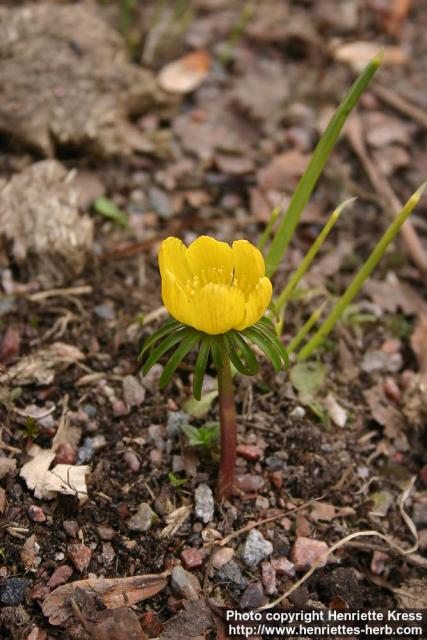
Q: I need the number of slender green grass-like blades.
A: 5